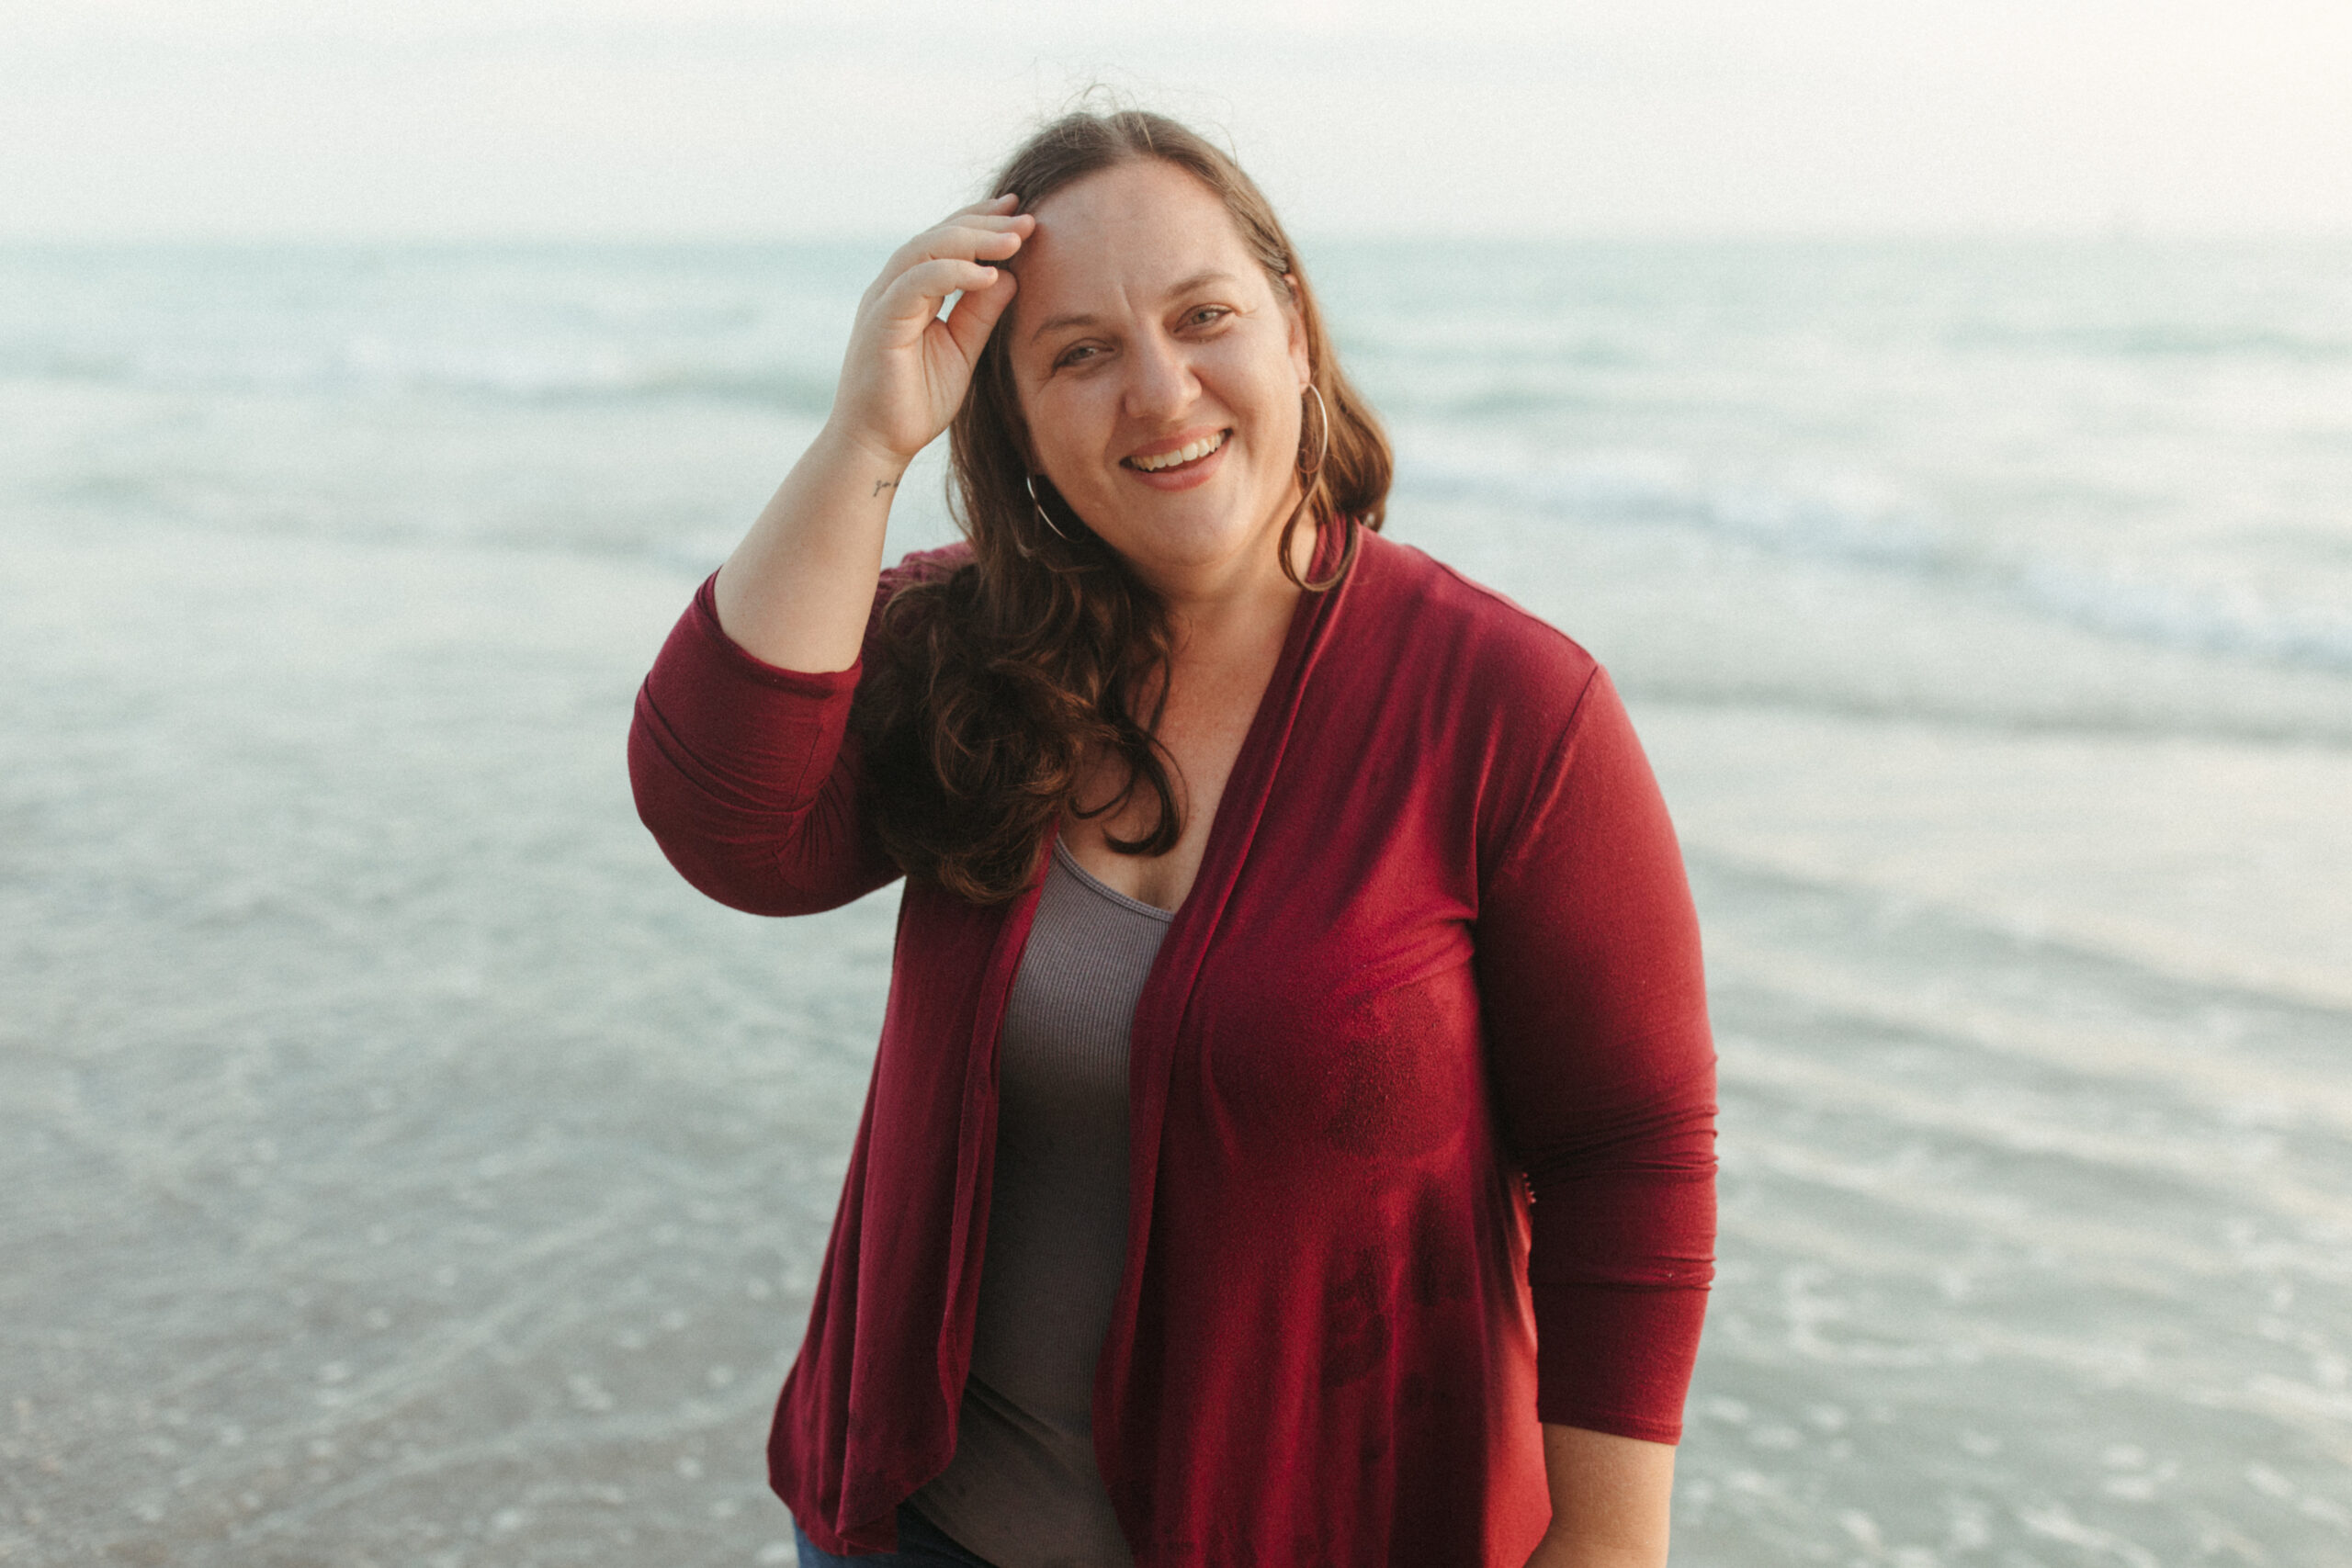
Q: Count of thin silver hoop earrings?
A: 2